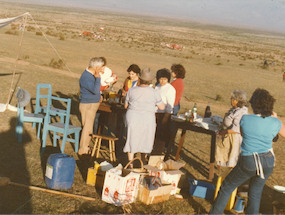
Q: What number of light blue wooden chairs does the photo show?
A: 3